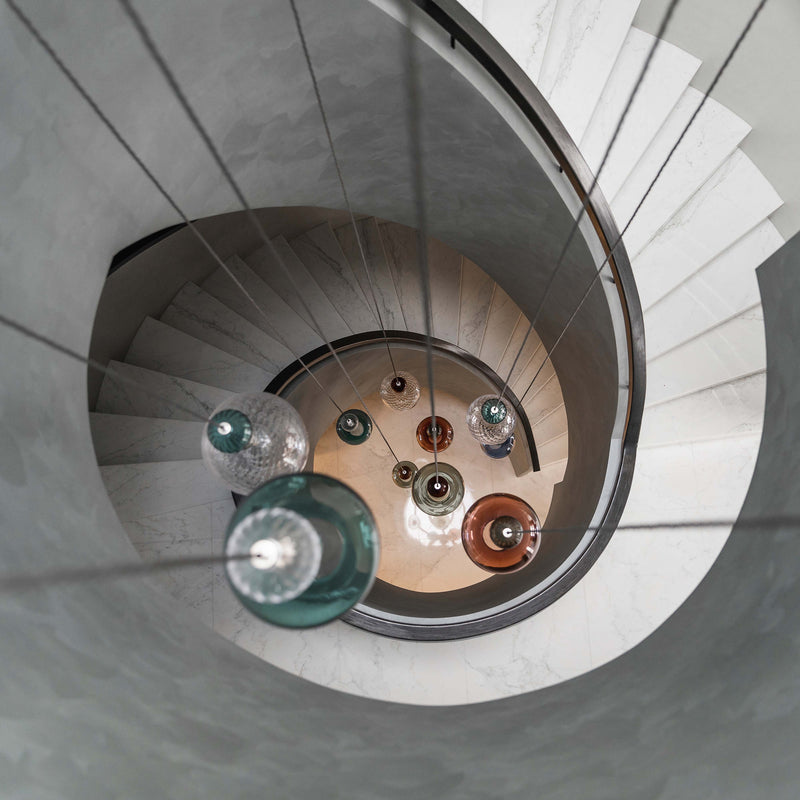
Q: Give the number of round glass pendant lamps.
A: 10